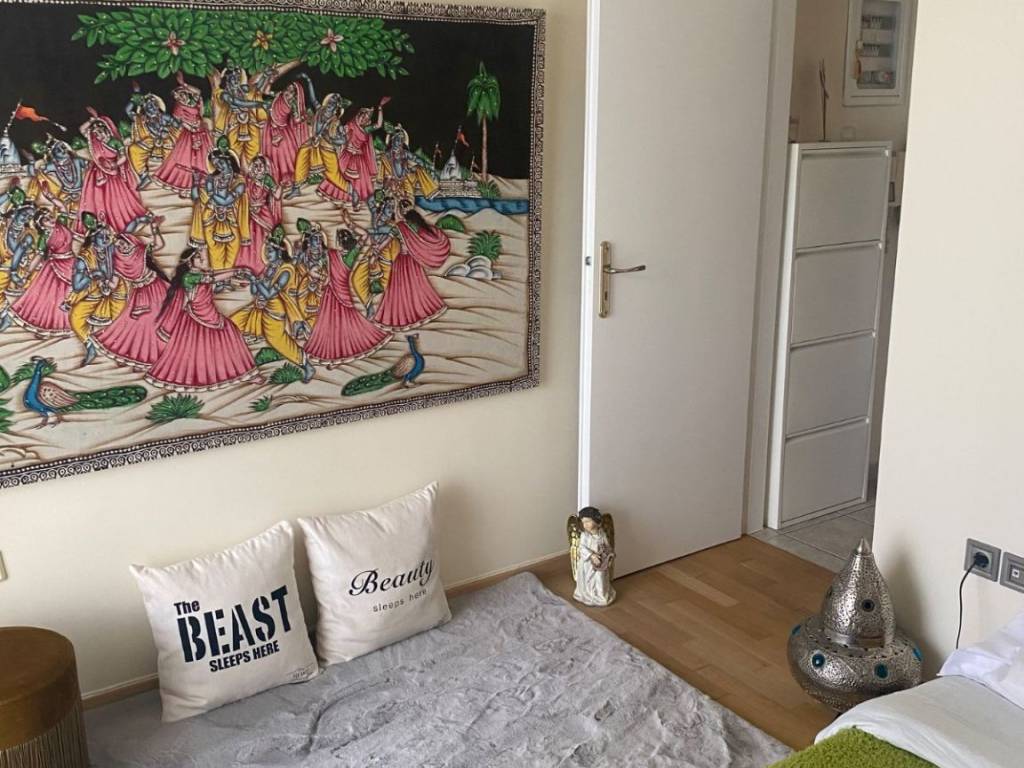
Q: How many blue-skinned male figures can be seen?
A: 11